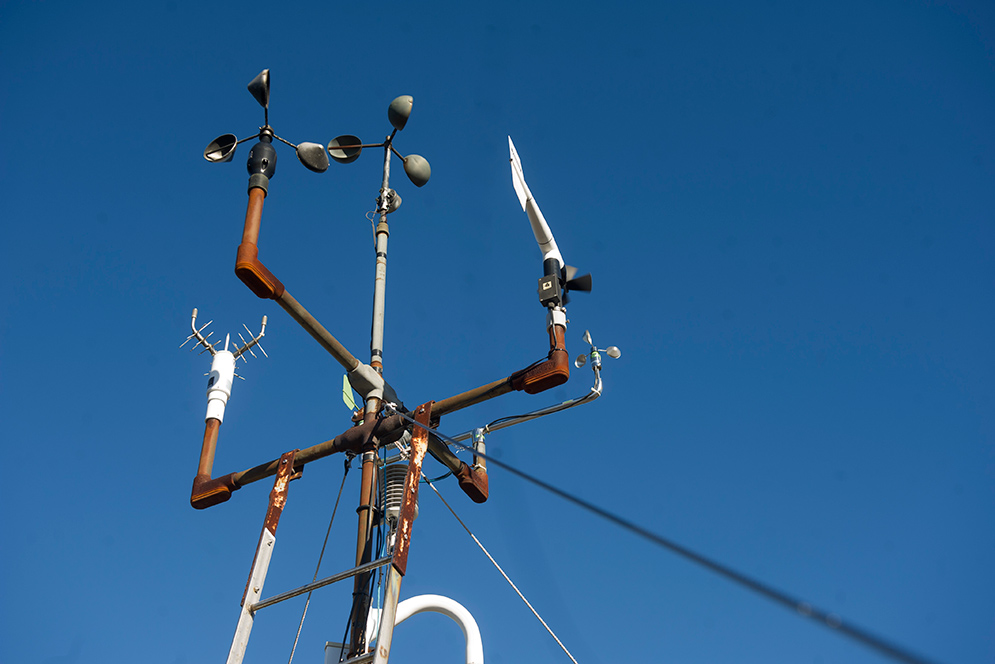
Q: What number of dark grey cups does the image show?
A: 6